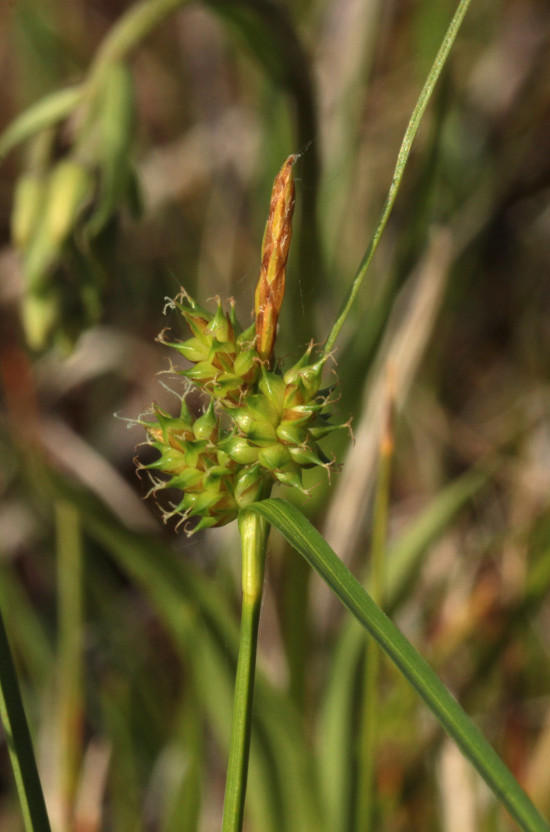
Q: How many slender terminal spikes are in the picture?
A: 1